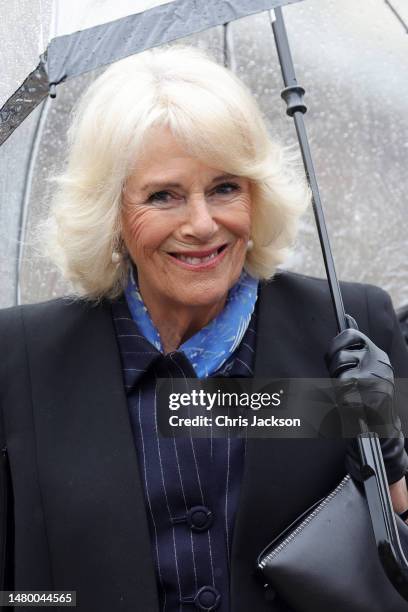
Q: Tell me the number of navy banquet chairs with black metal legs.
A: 0